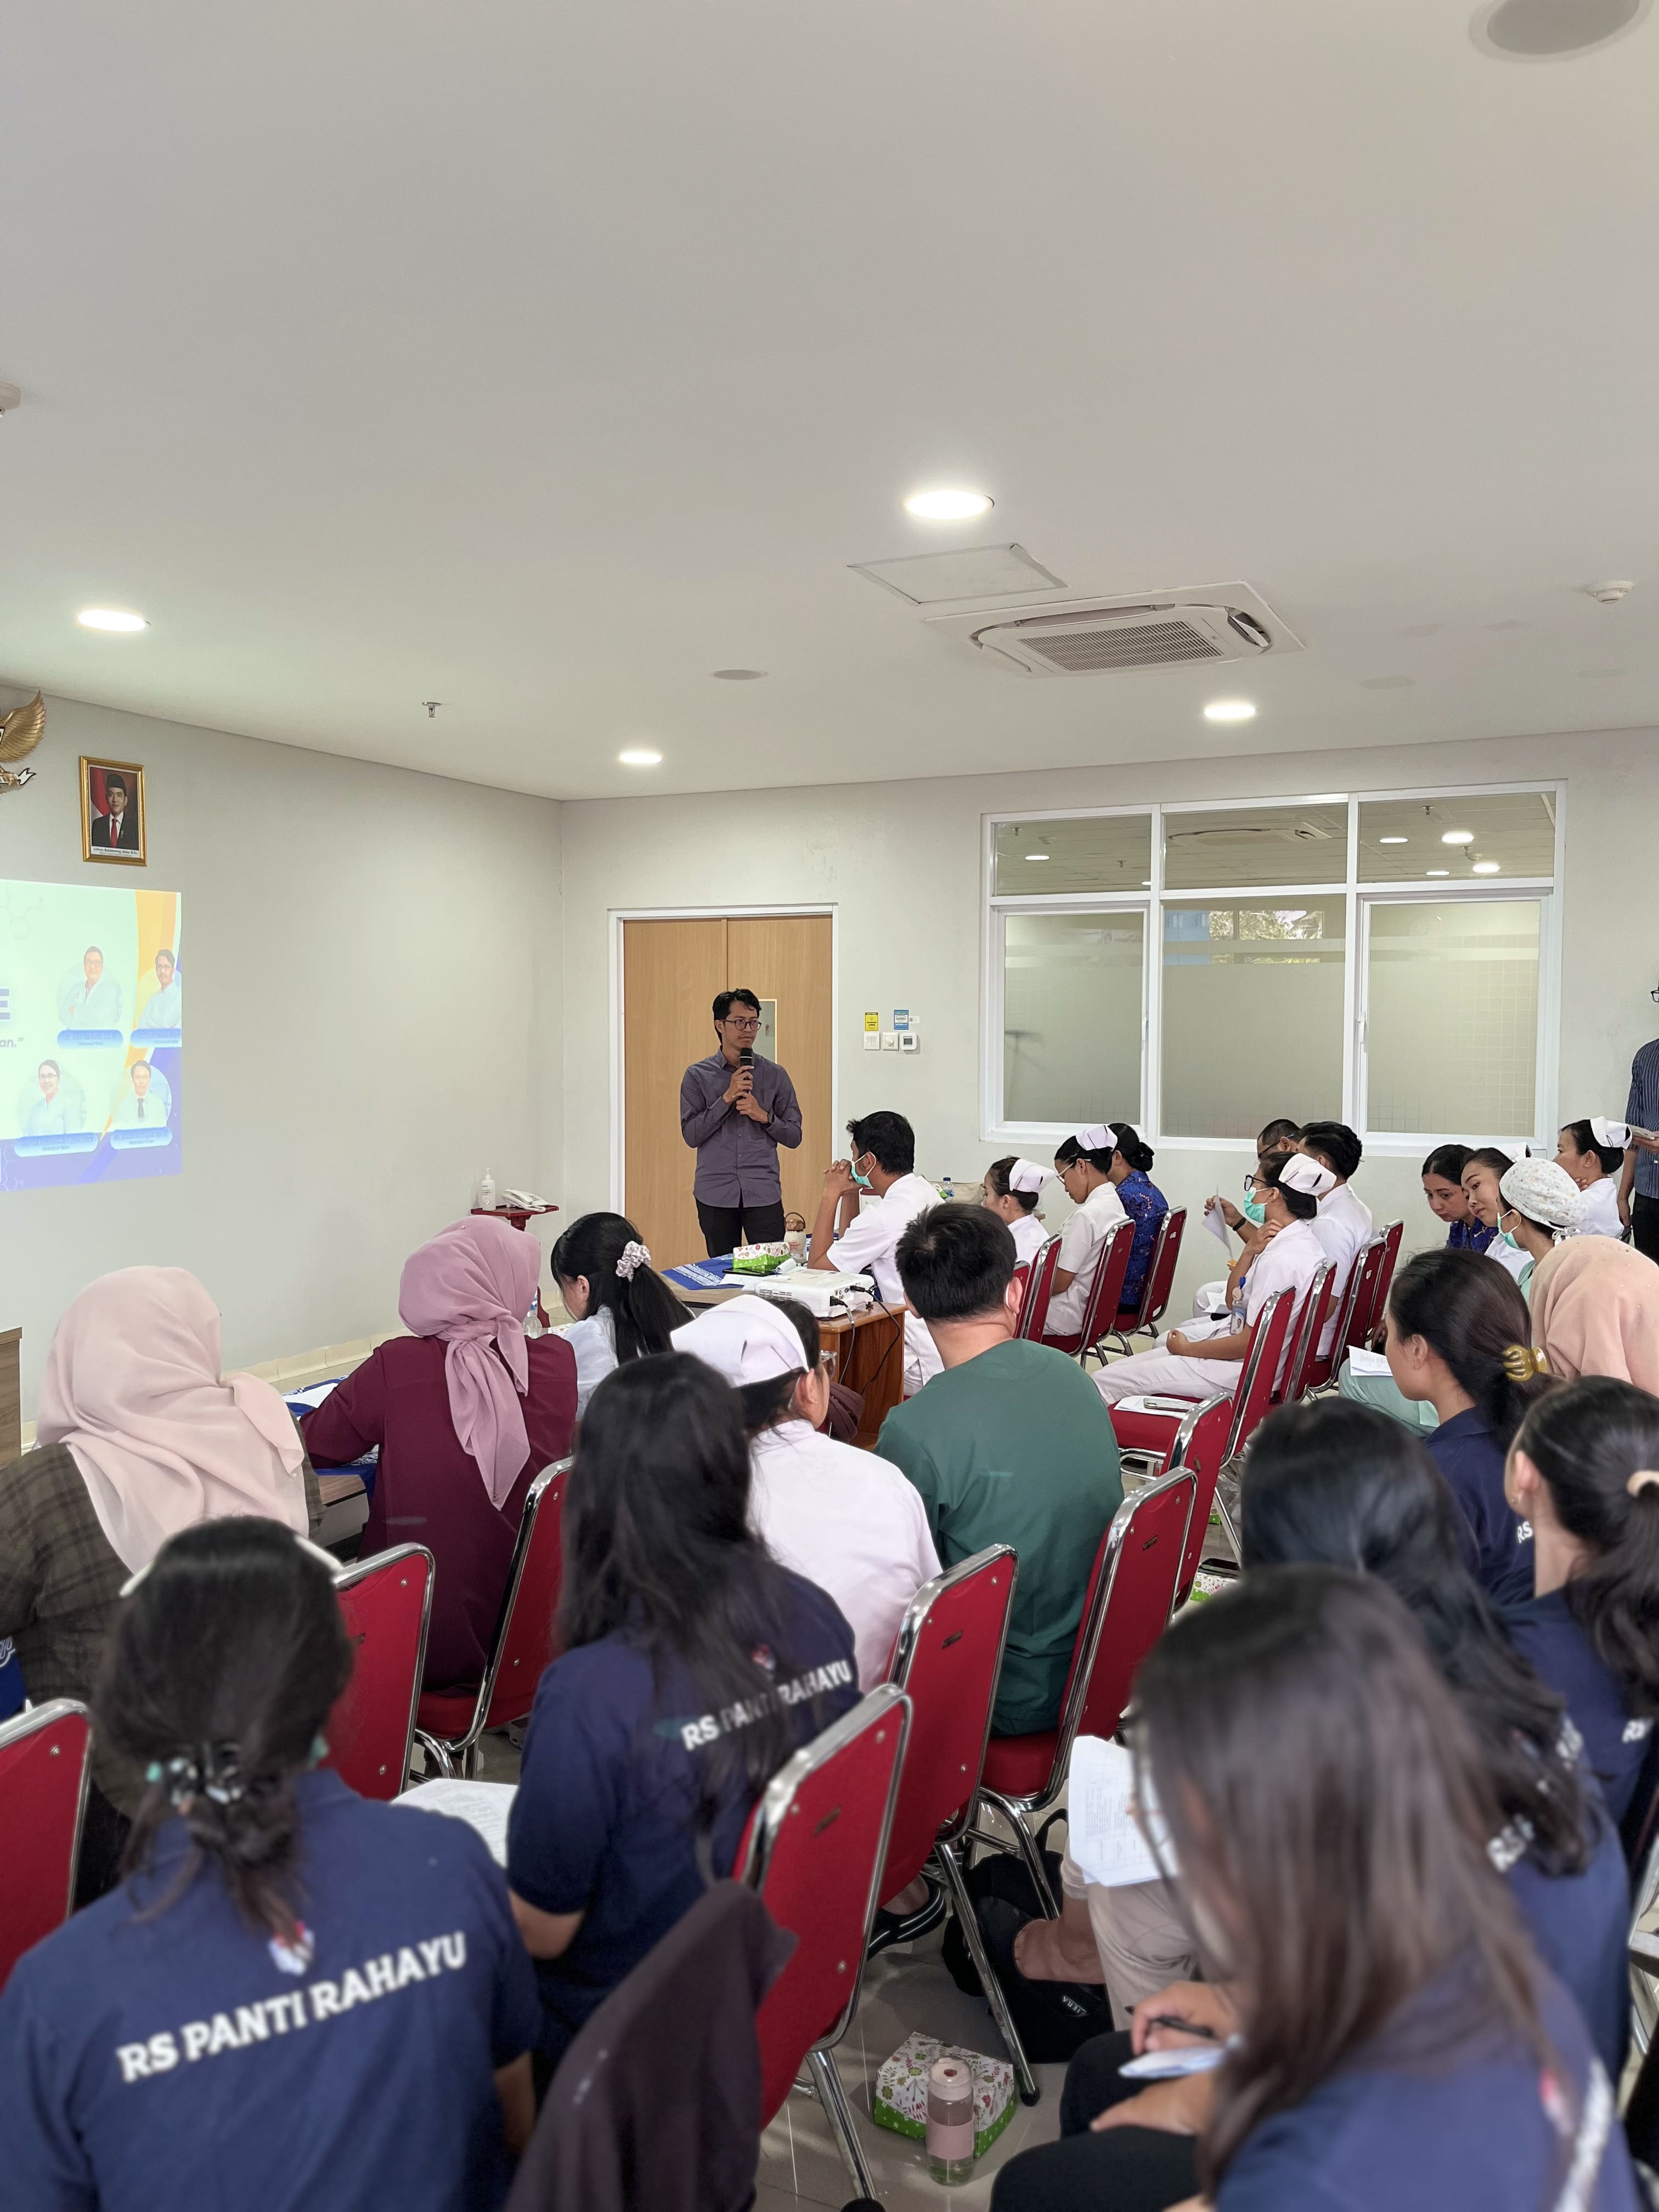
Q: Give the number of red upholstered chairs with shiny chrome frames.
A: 15